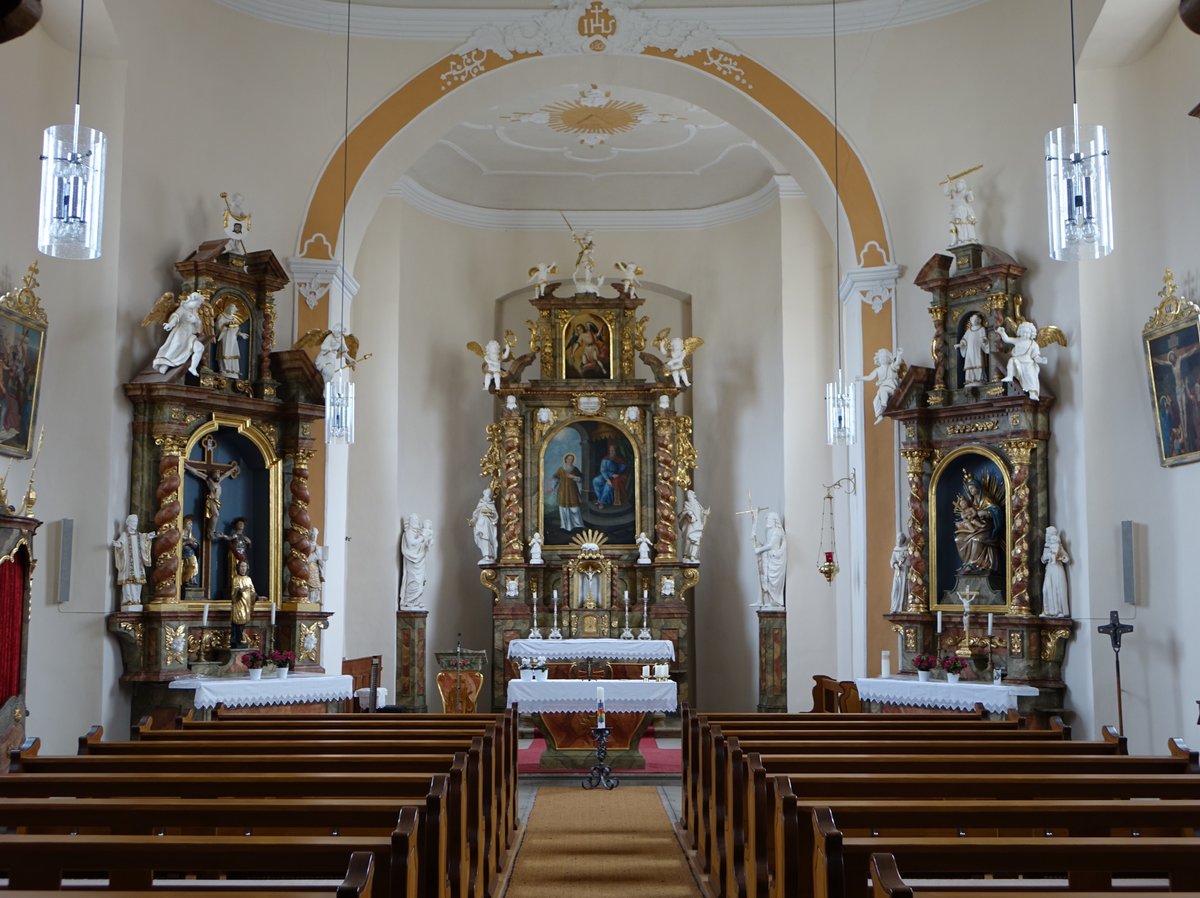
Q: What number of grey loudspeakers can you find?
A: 2